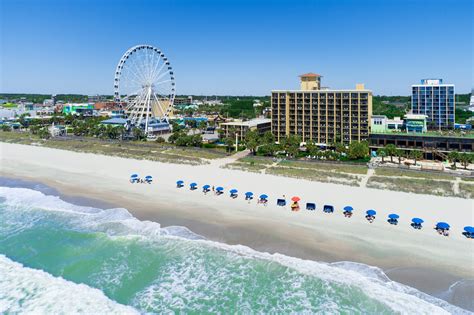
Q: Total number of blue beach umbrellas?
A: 15